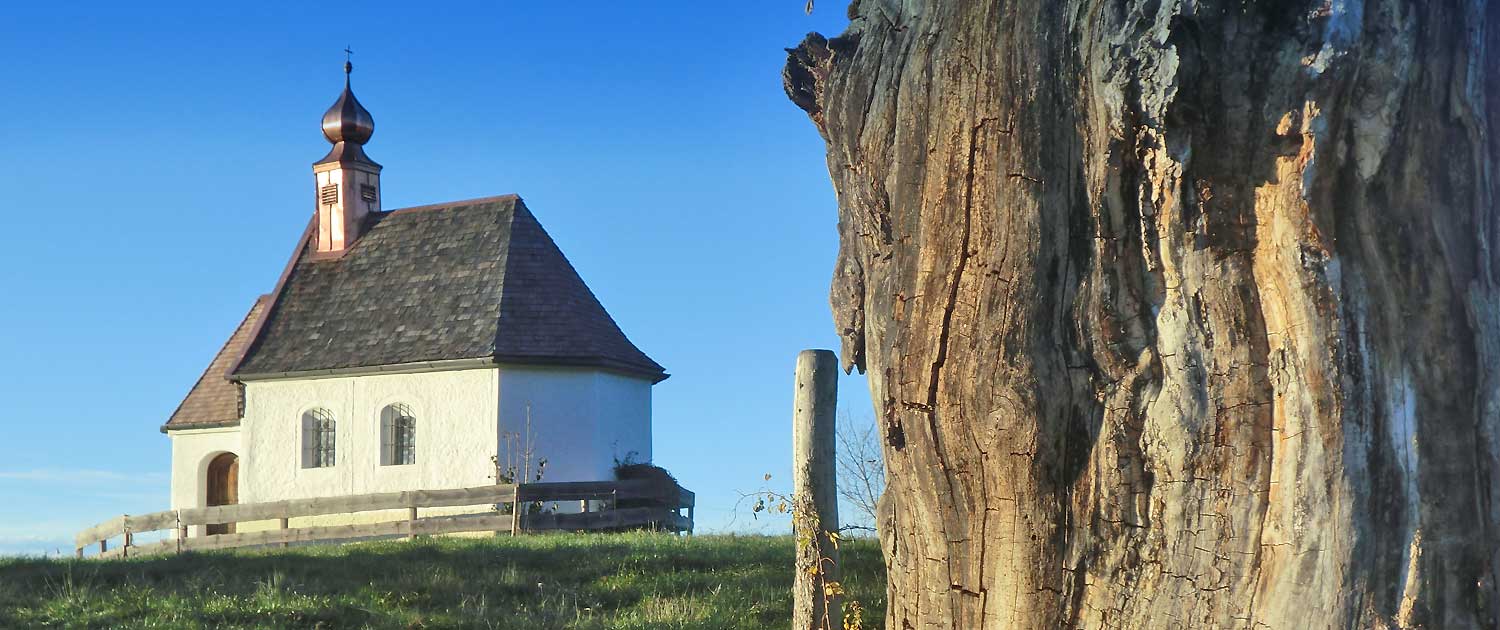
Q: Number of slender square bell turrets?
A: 1